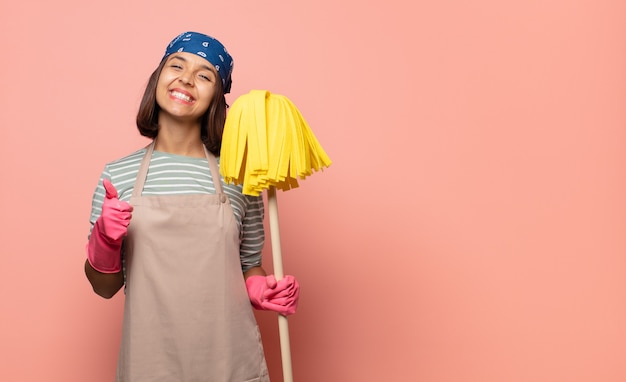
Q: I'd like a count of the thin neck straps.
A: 2